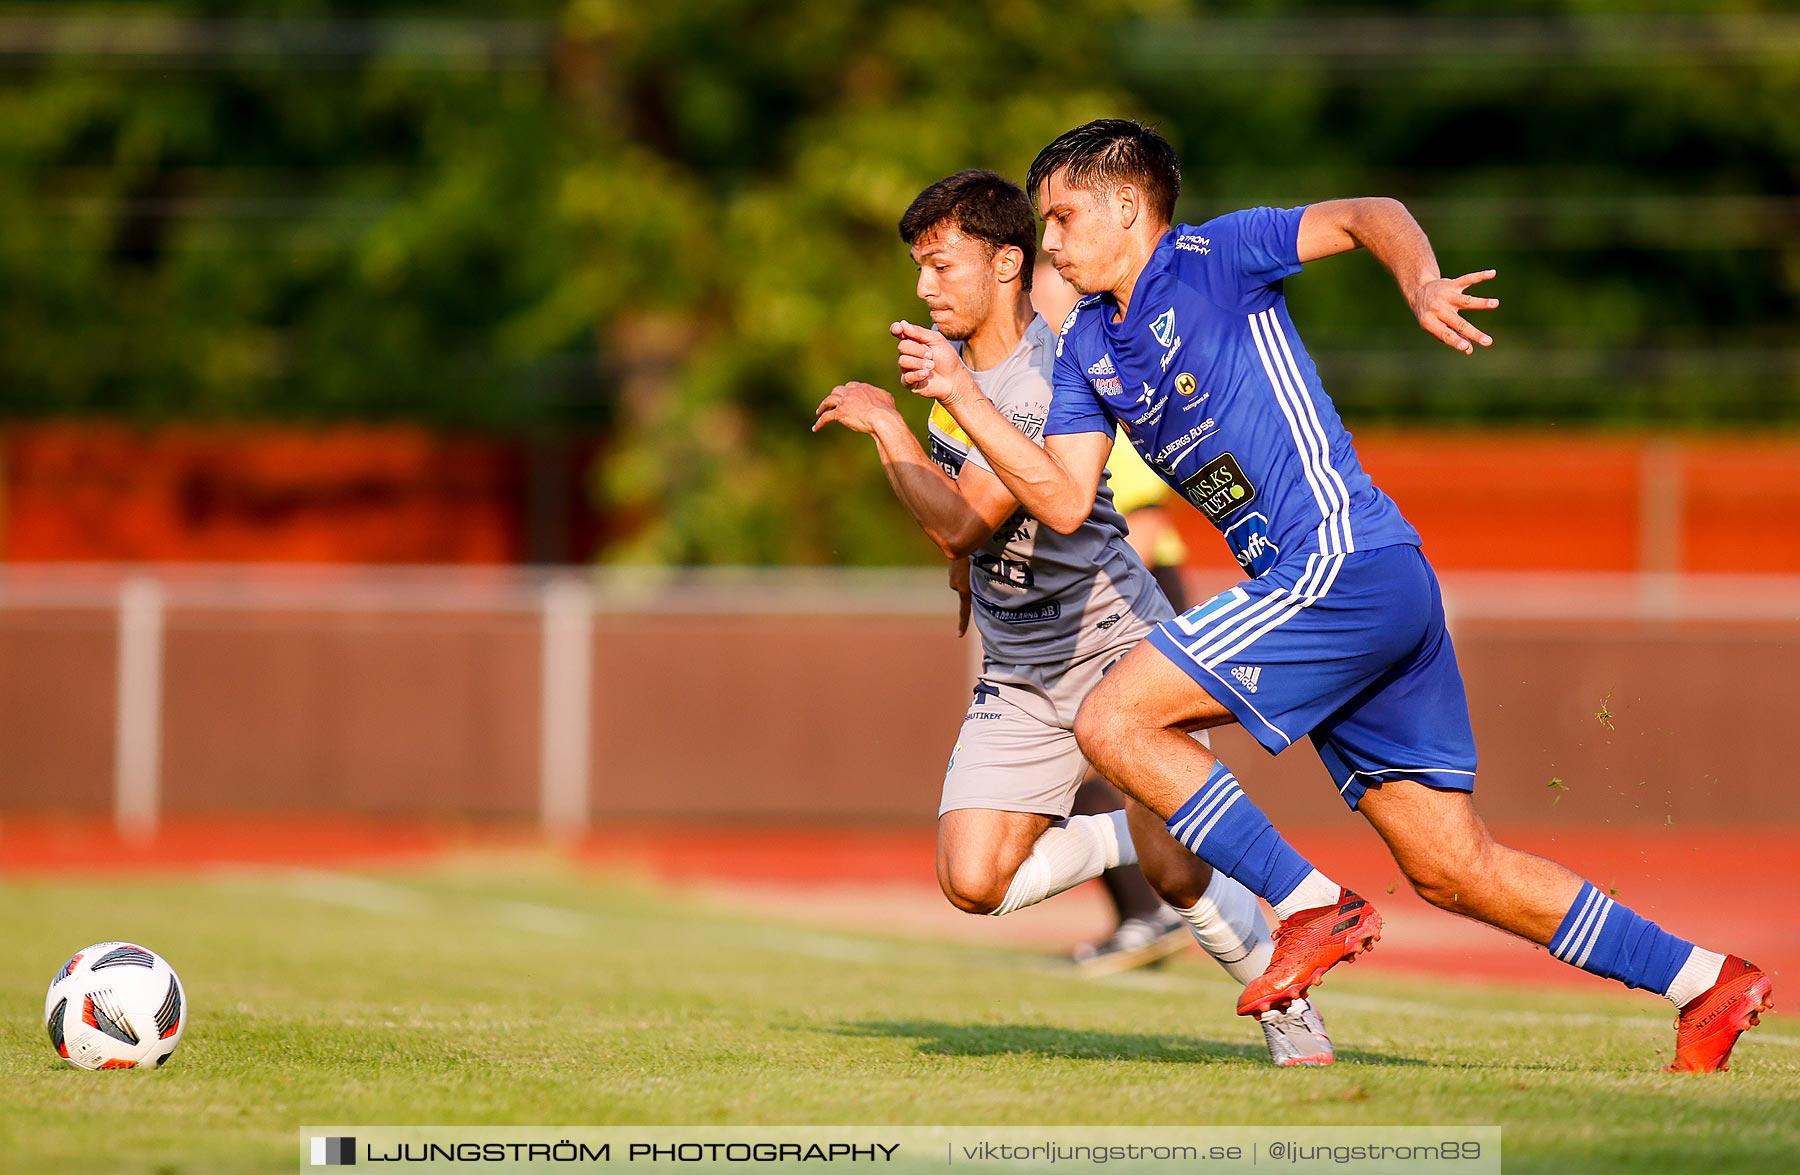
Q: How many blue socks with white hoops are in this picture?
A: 2